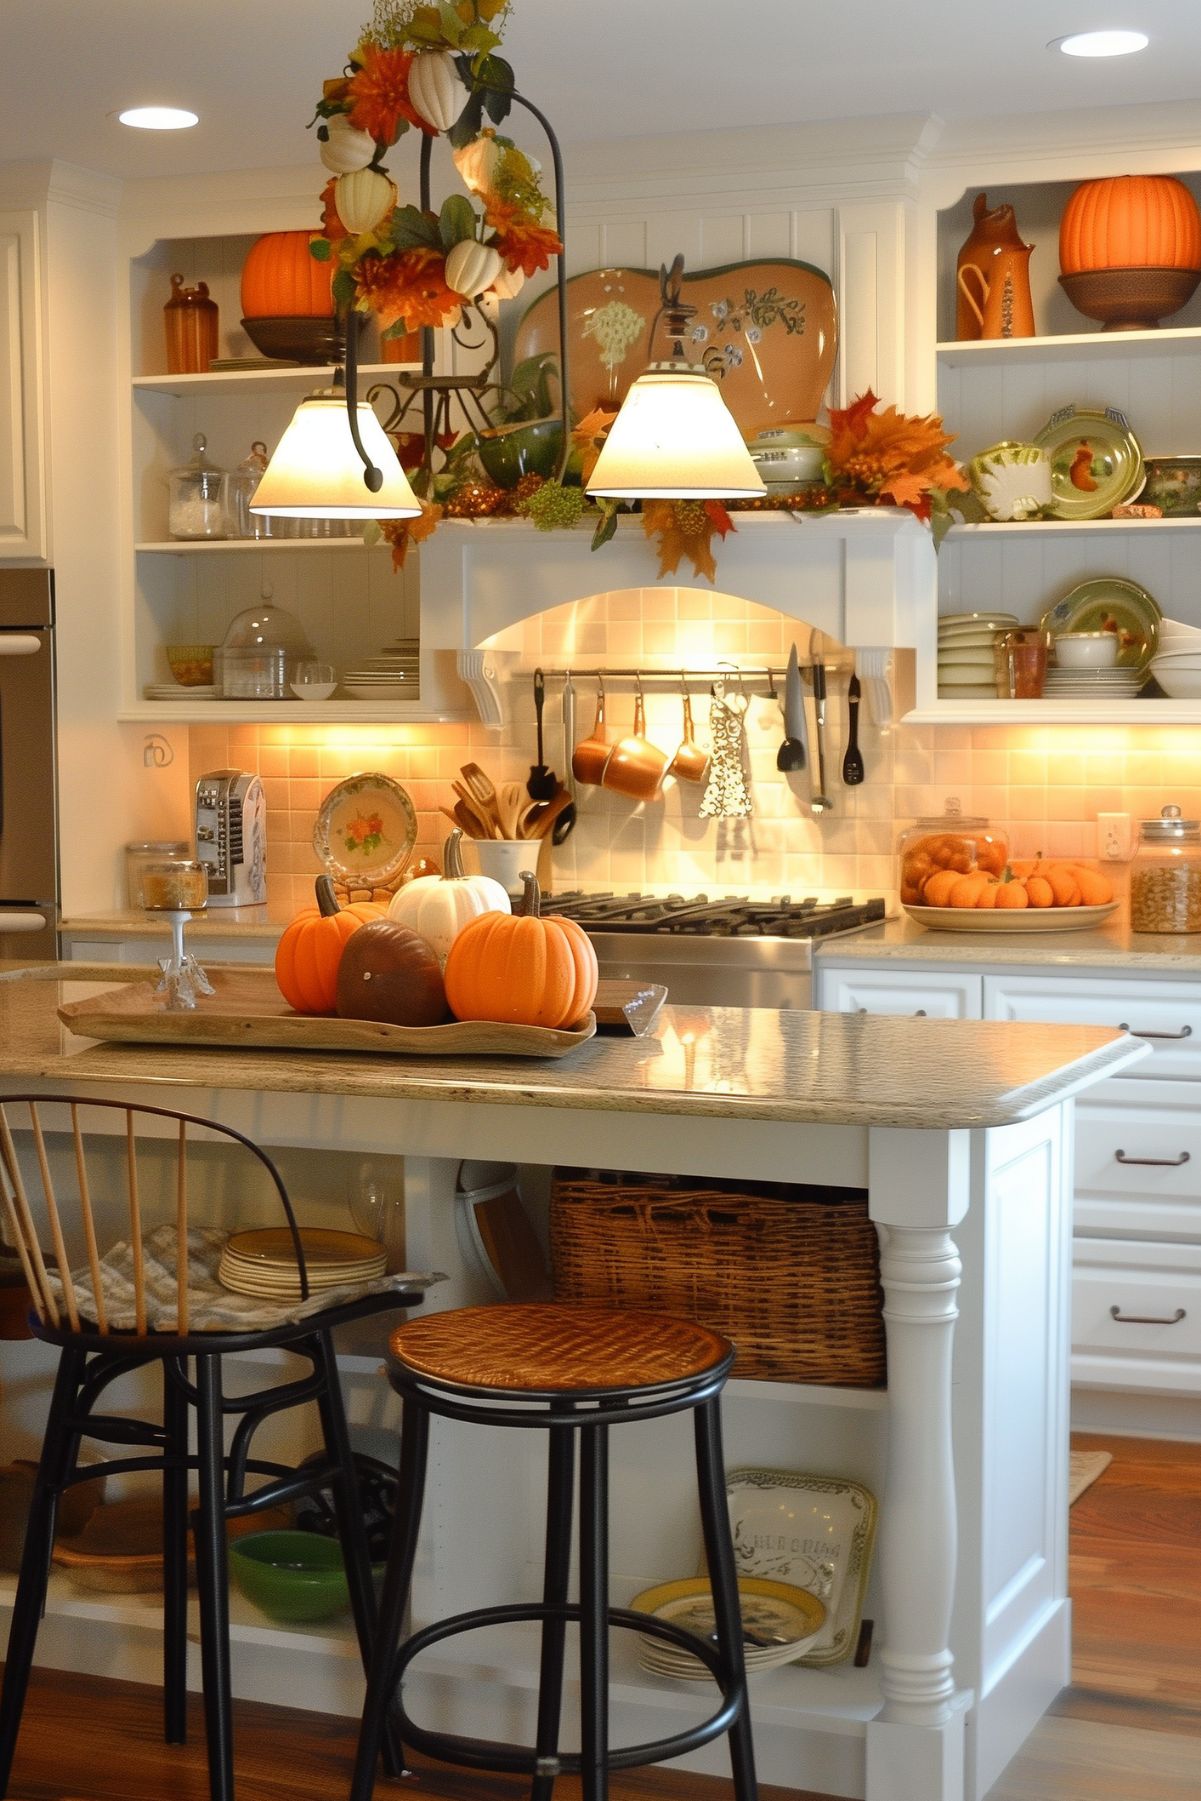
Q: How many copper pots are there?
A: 3